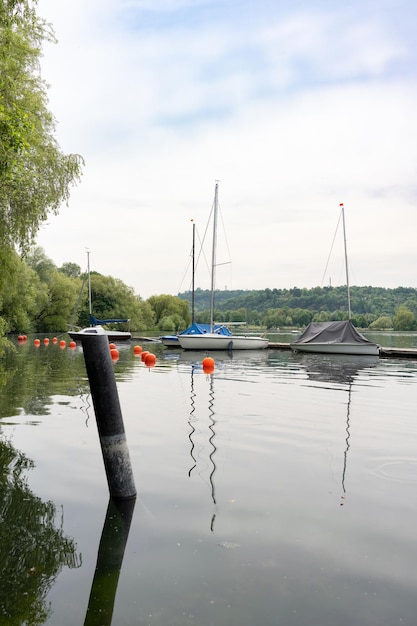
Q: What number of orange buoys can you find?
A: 13